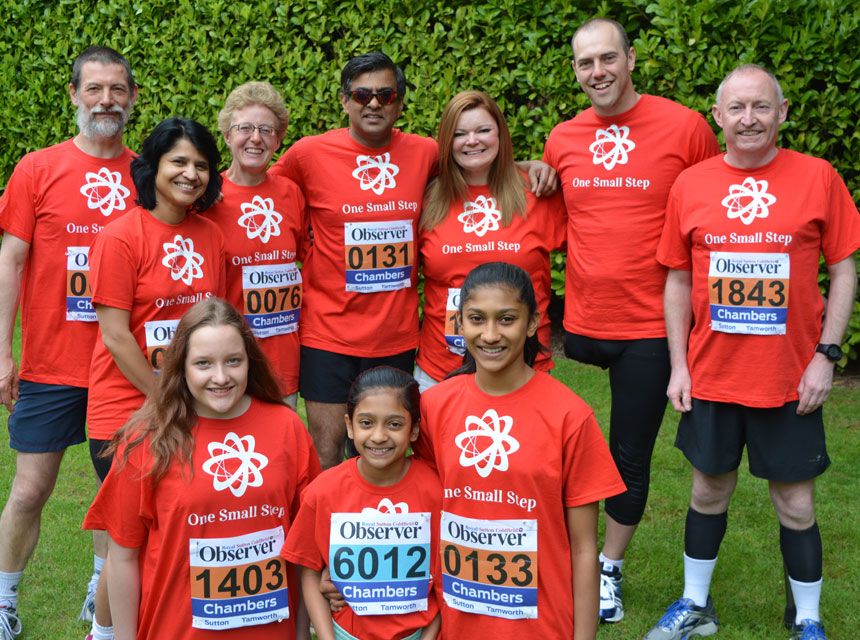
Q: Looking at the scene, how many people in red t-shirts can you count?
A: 10